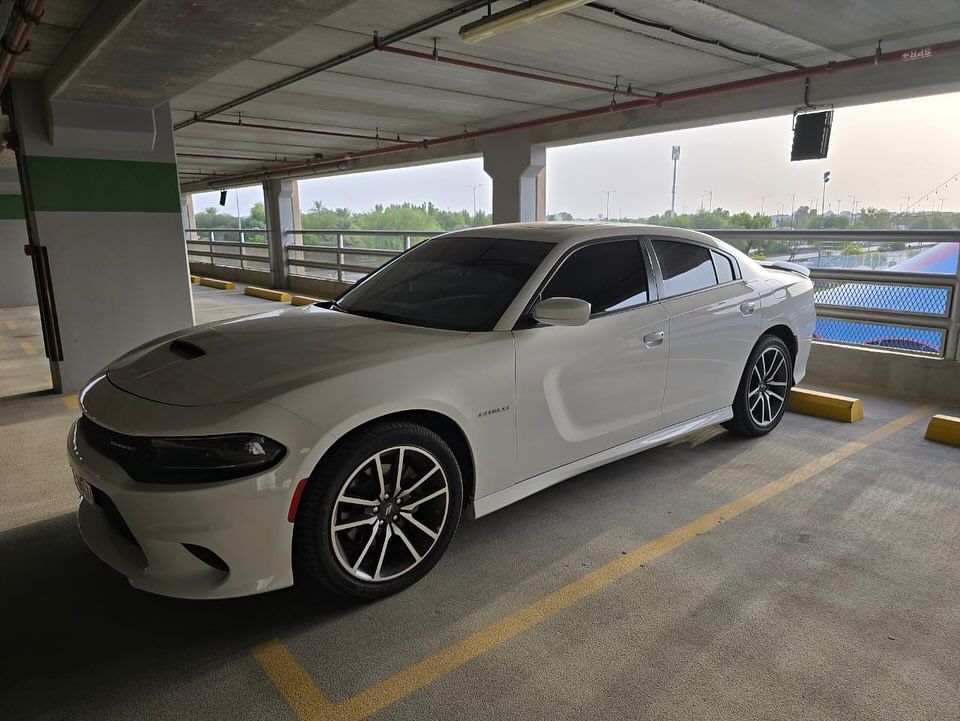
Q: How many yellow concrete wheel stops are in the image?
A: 6